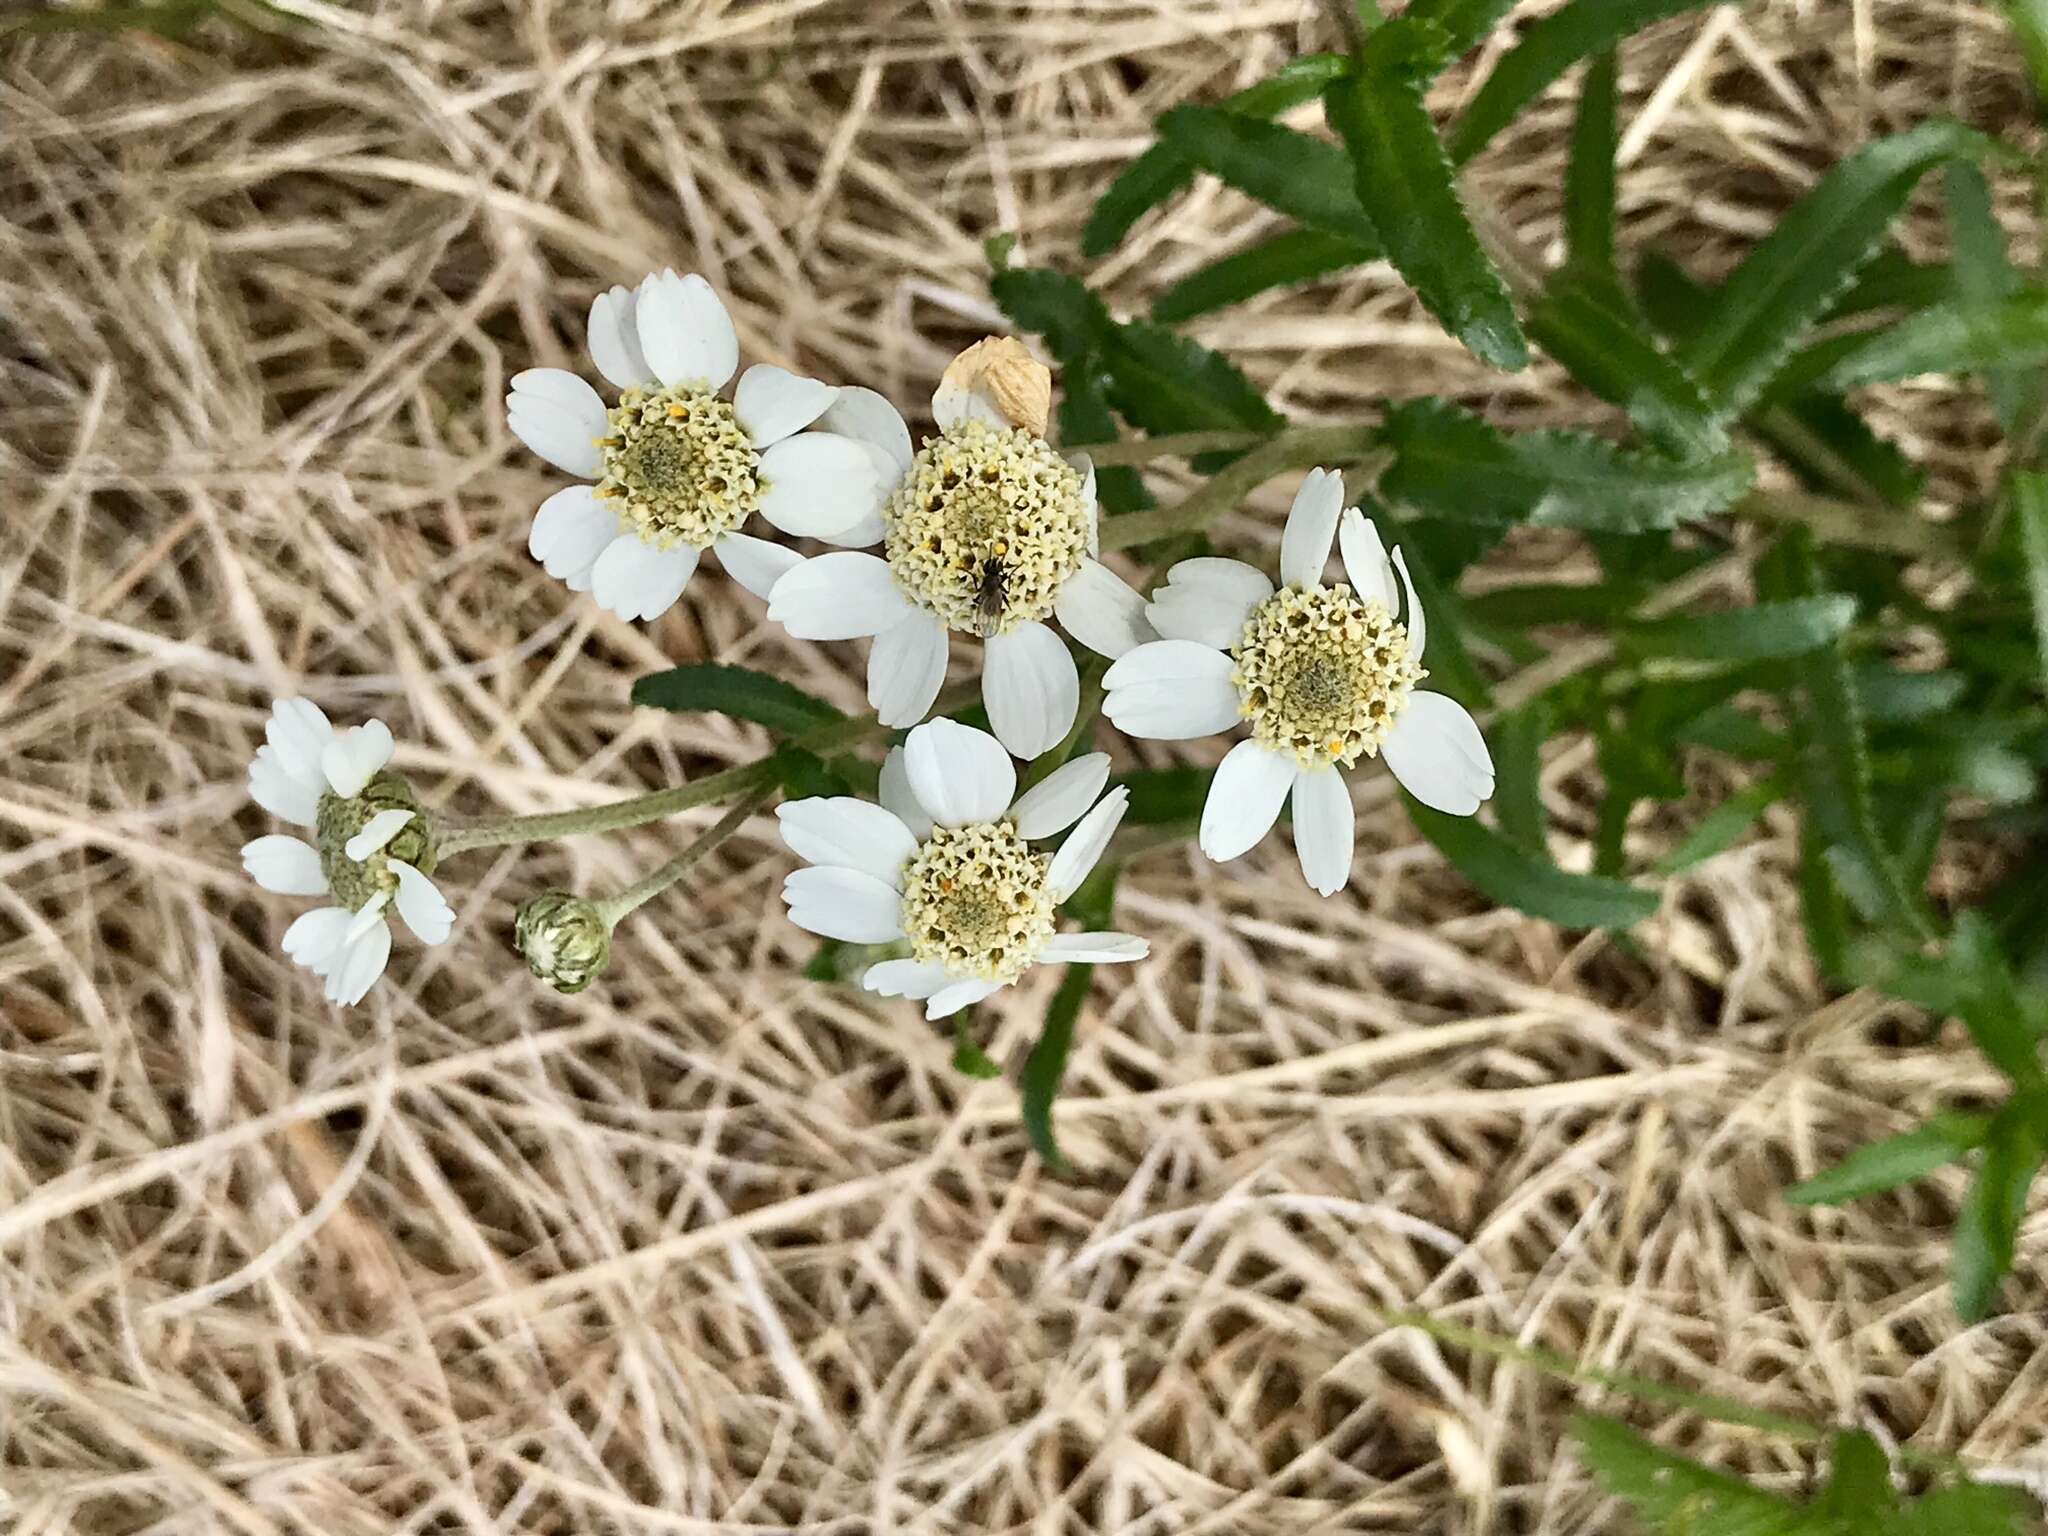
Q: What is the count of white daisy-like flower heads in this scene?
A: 5